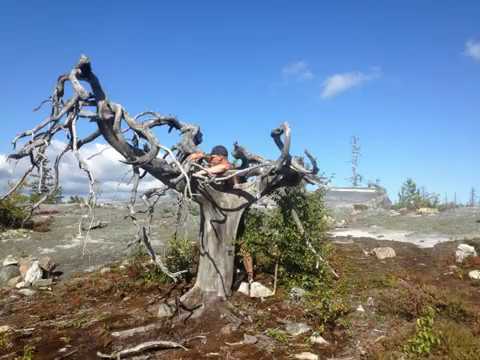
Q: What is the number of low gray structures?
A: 1